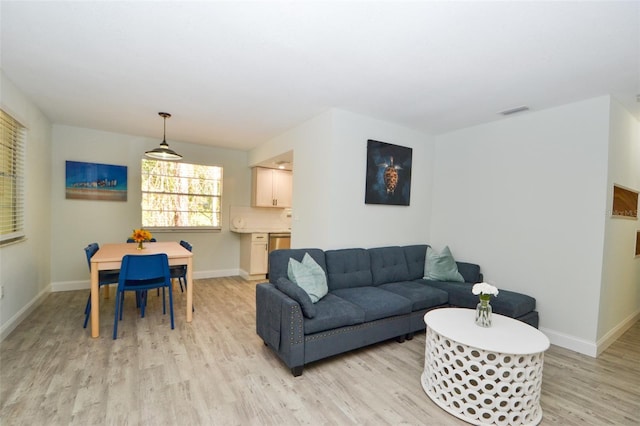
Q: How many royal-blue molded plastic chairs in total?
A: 4